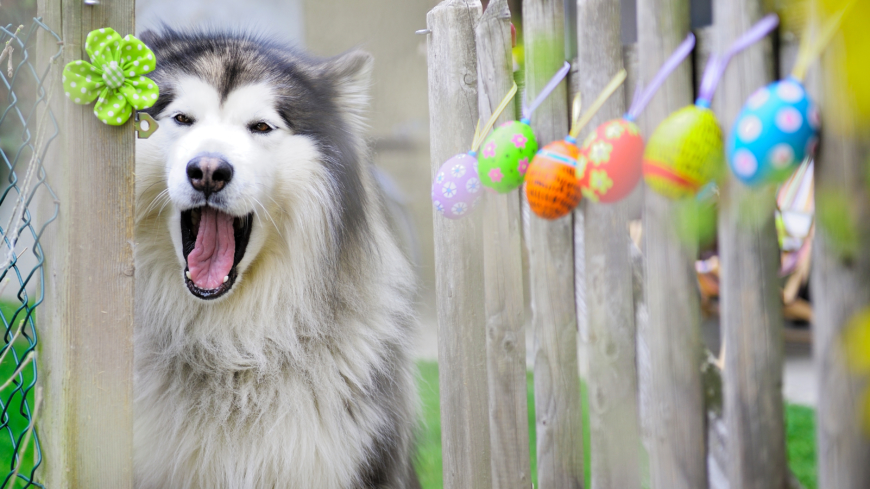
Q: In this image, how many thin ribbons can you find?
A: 6